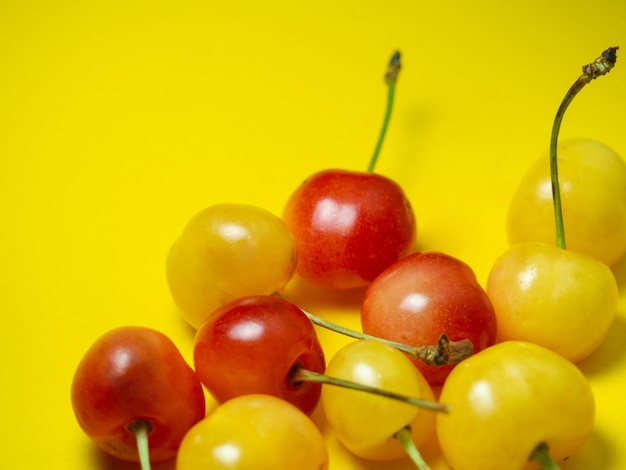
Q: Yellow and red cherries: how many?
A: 10